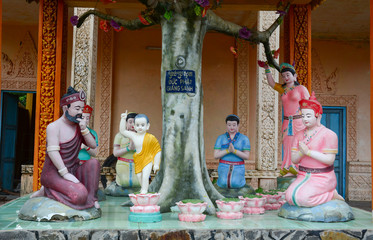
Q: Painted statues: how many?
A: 7